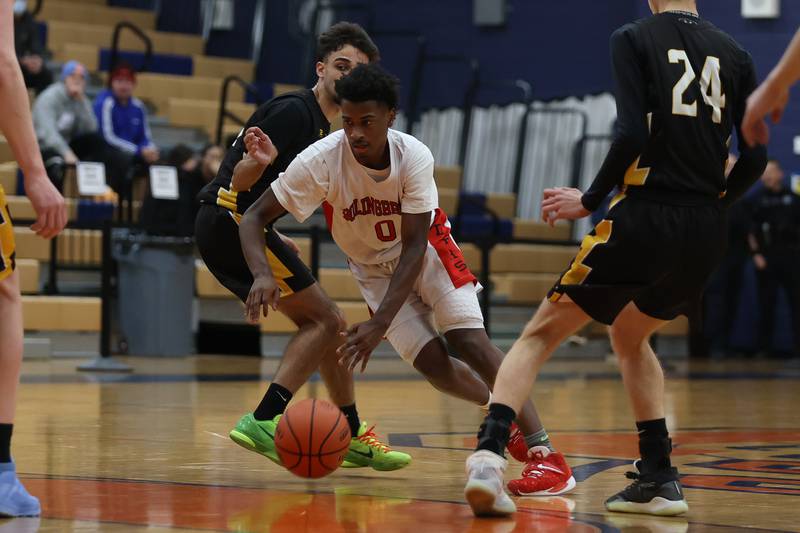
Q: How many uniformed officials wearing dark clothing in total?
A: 2